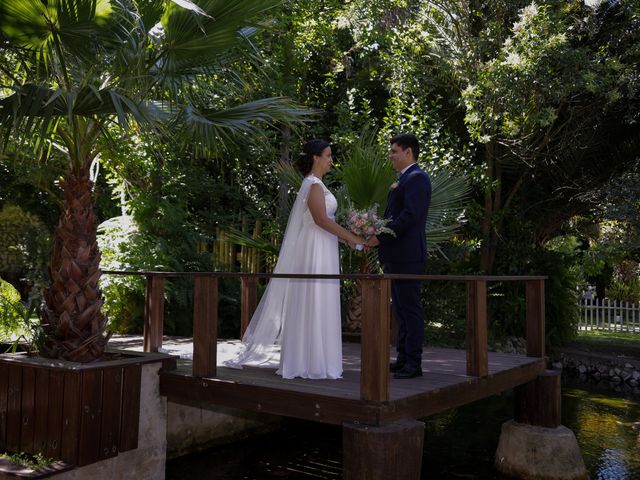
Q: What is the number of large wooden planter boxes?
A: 1